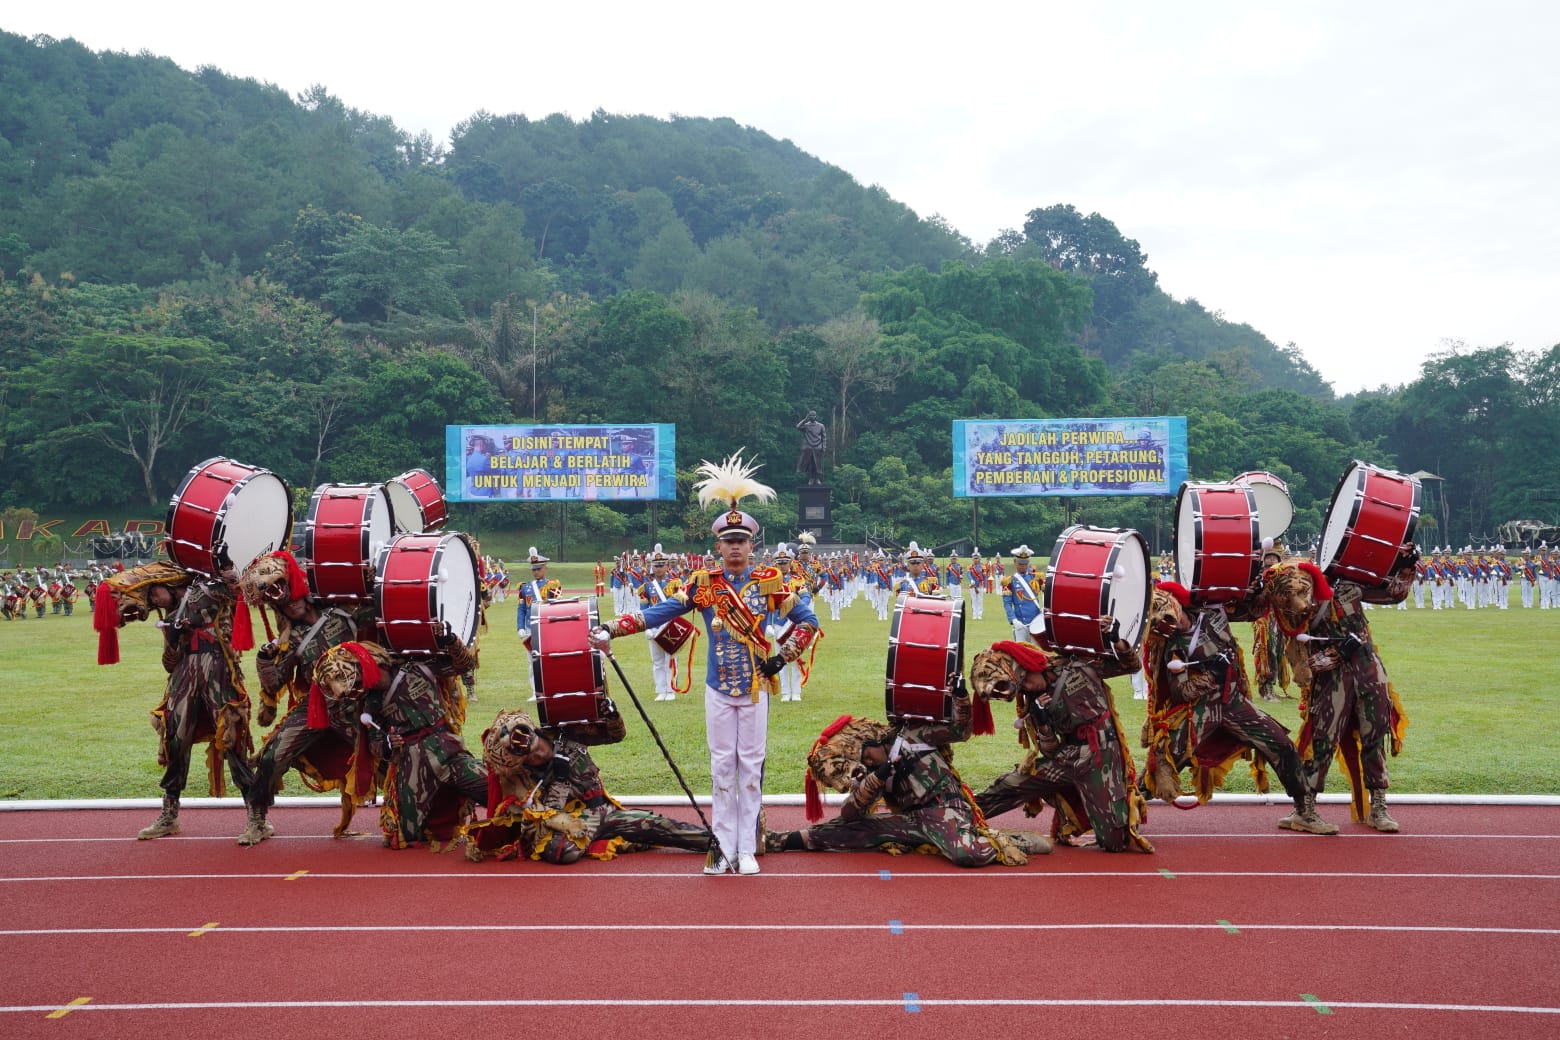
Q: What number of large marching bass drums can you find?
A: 10